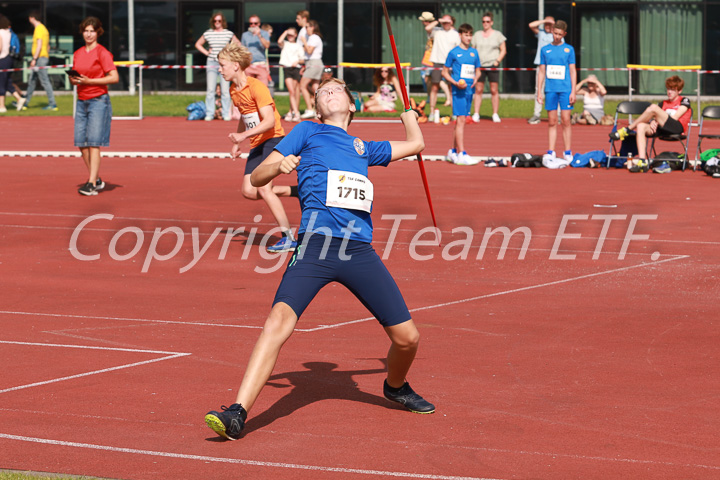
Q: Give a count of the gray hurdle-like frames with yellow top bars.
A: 3